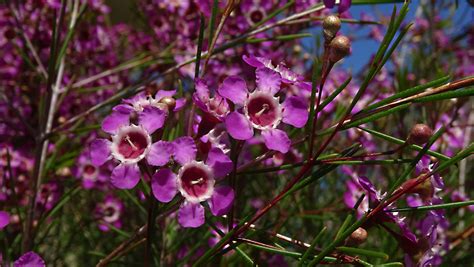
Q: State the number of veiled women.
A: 0